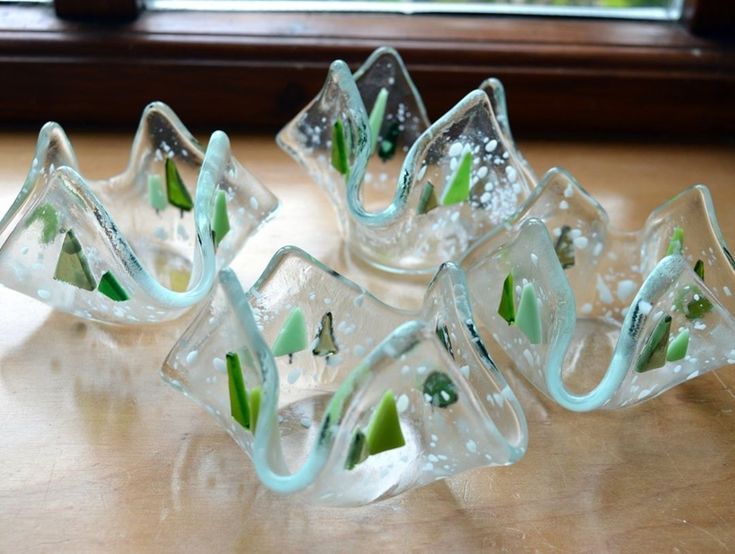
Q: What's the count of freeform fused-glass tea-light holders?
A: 4